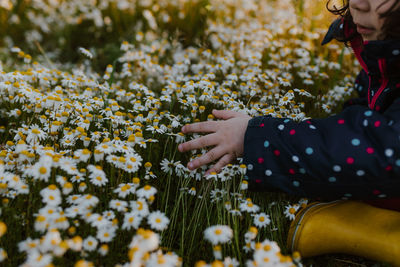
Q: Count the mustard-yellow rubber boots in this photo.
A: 1